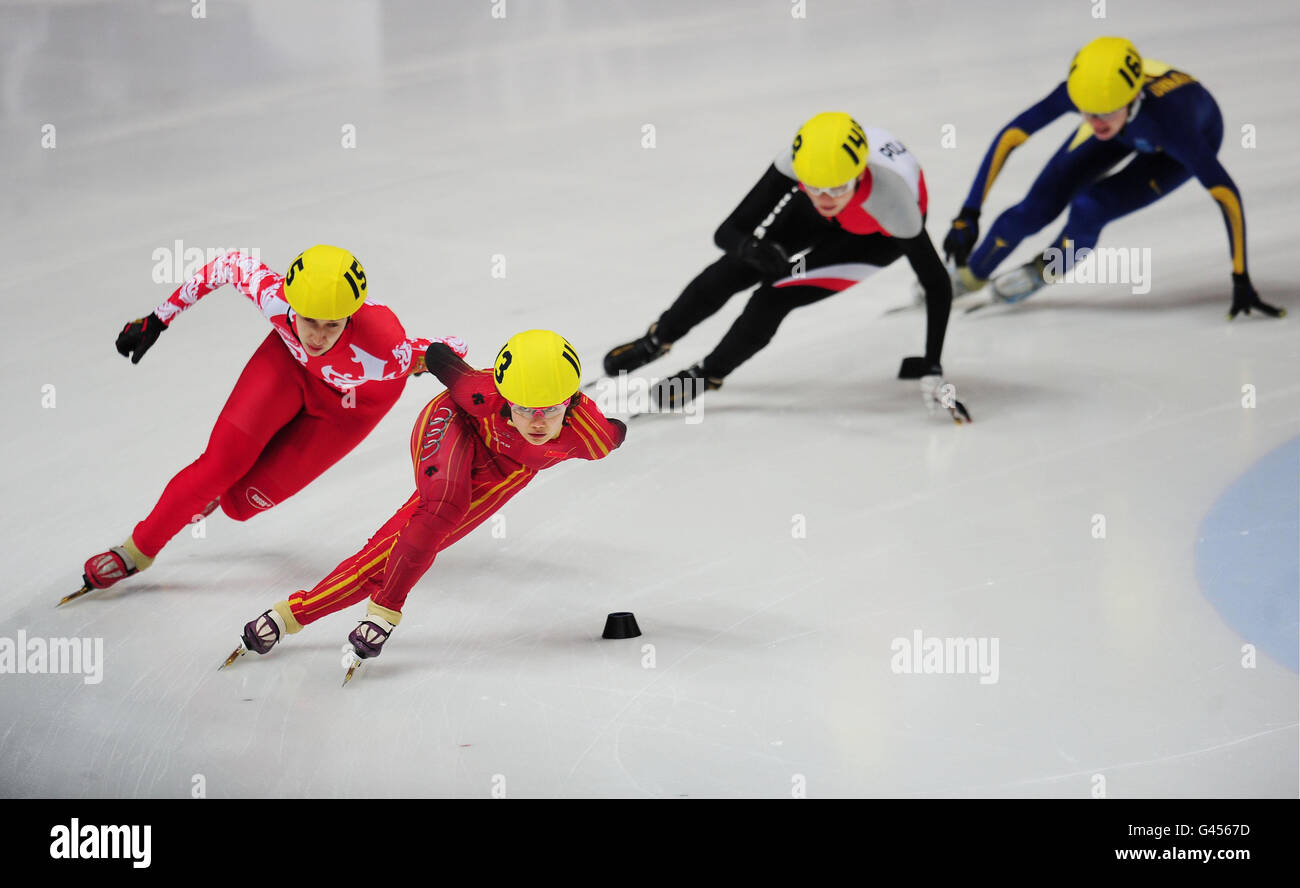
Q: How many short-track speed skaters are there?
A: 4